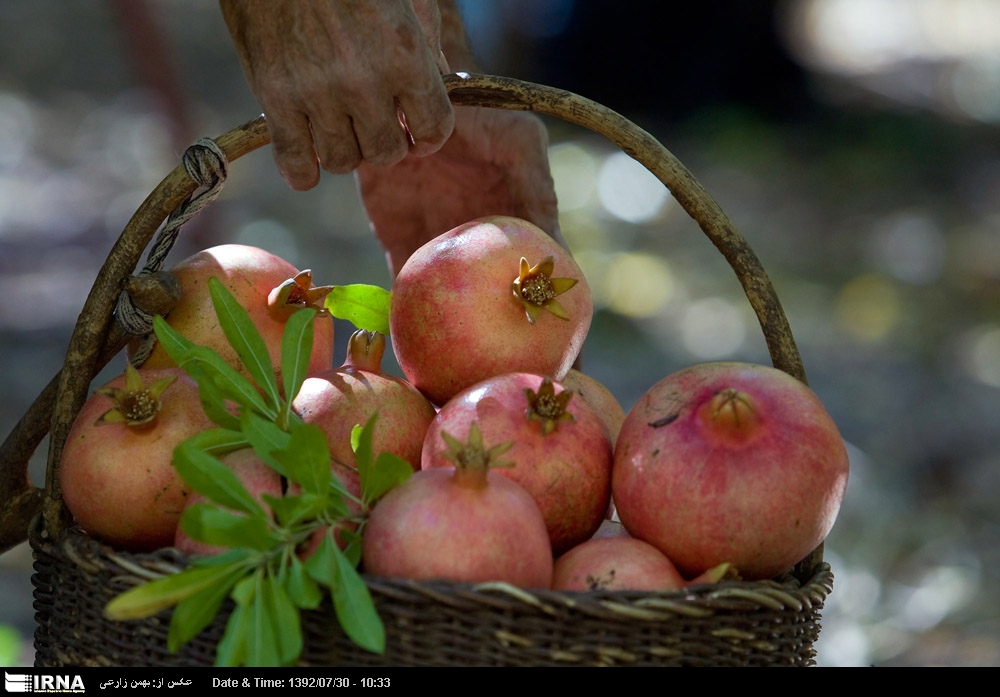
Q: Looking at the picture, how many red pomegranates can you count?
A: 11